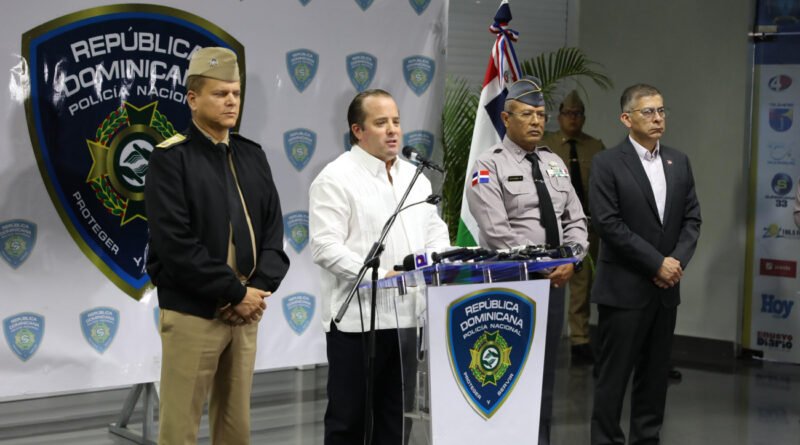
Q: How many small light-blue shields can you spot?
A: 15